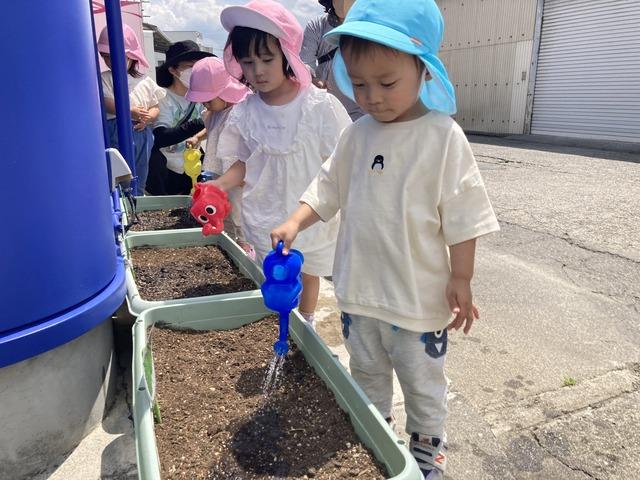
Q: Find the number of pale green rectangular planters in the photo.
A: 3